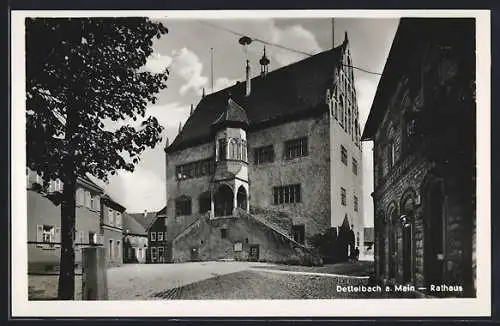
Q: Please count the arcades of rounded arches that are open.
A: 2